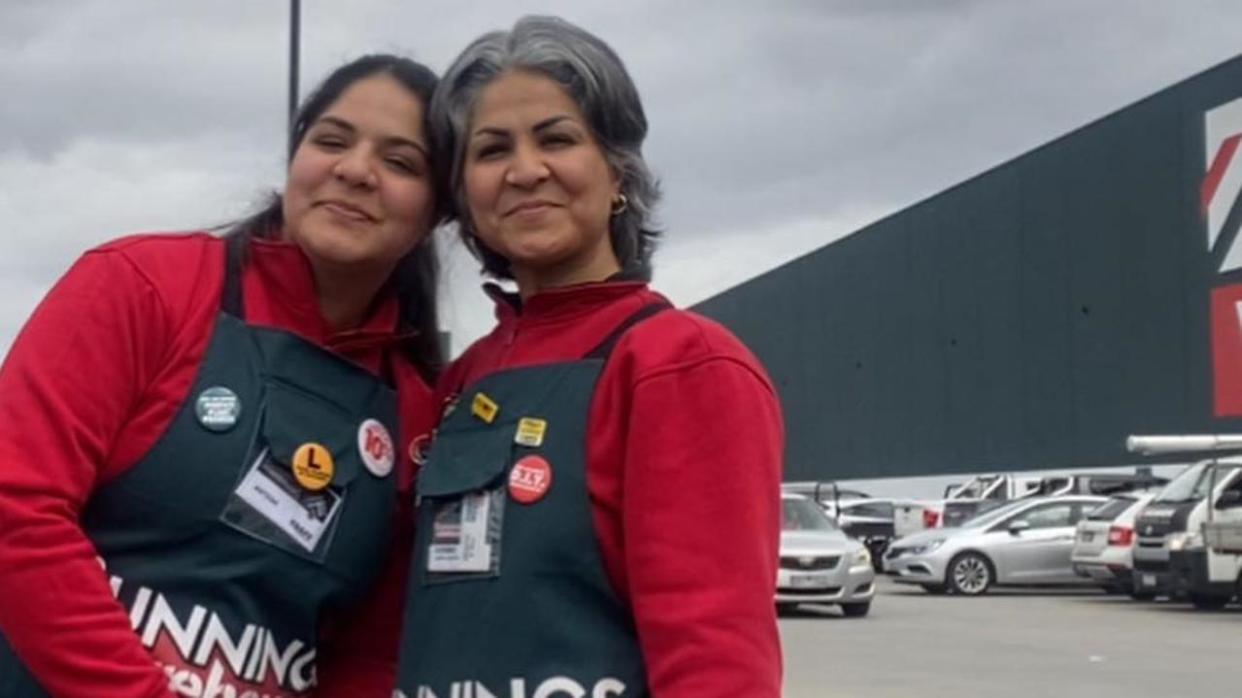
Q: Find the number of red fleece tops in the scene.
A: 2